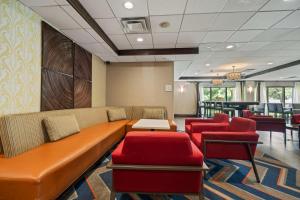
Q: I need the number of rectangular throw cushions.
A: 3